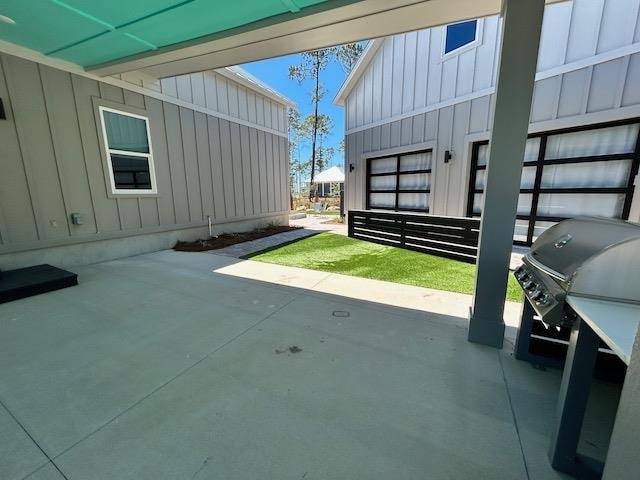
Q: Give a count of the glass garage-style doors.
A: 2